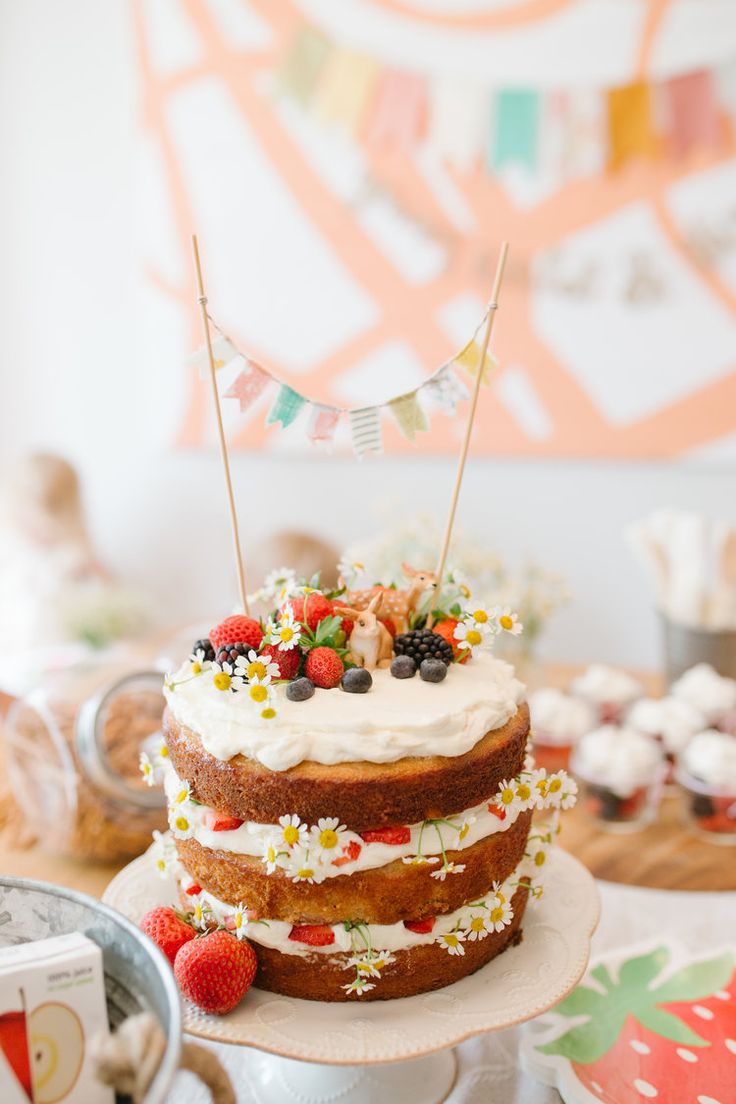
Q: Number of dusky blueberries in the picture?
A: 4